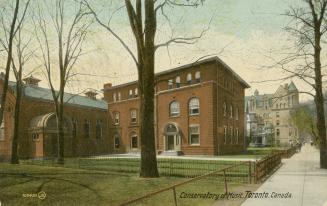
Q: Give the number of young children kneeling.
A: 0